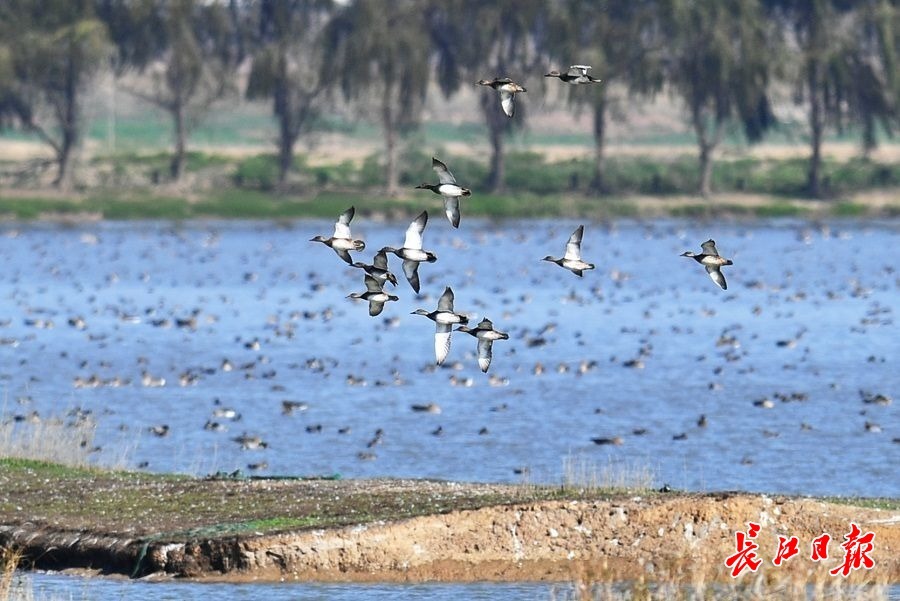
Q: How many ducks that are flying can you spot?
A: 11